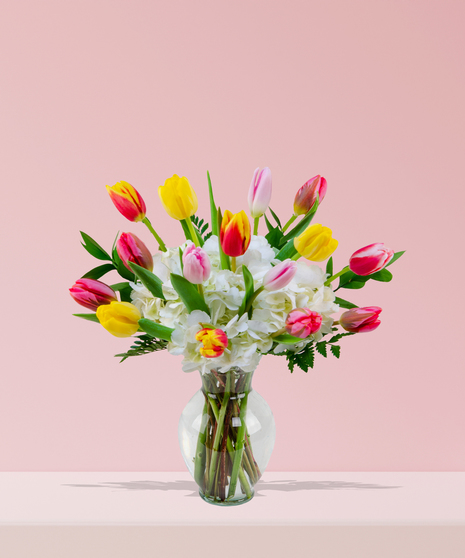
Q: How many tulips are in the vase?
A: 15